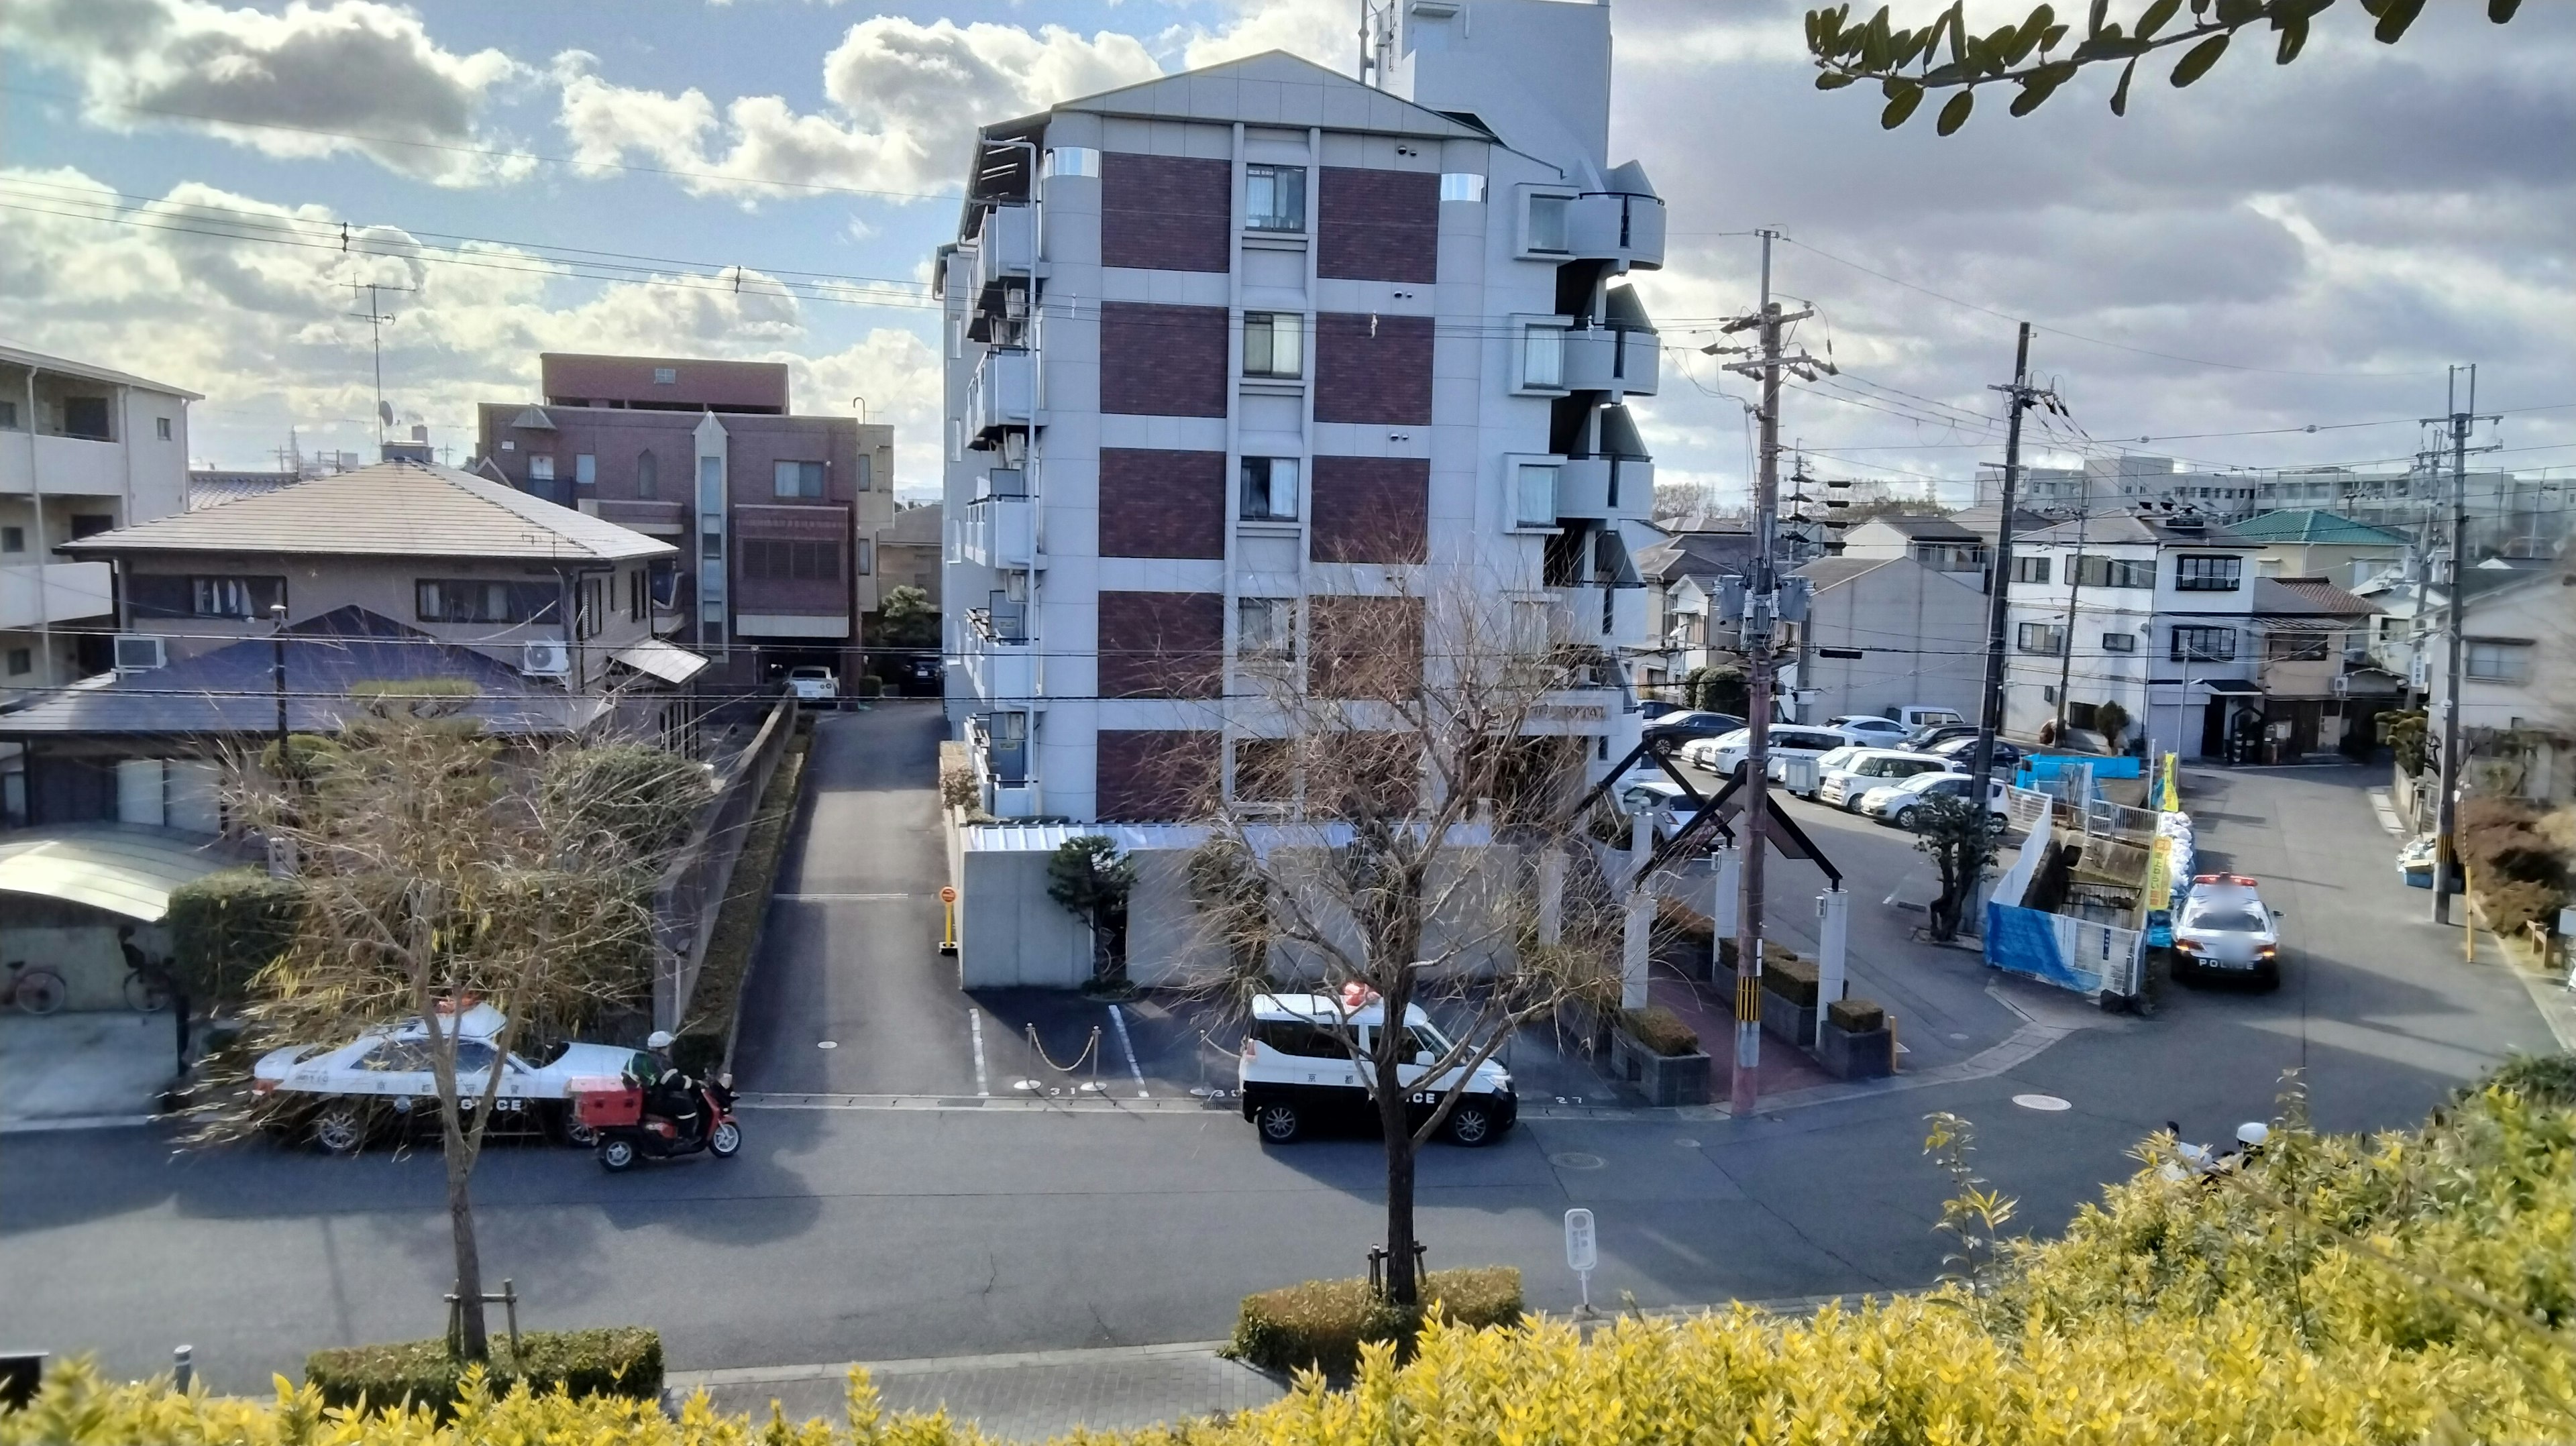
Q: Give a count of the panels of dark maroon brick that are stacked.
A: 10